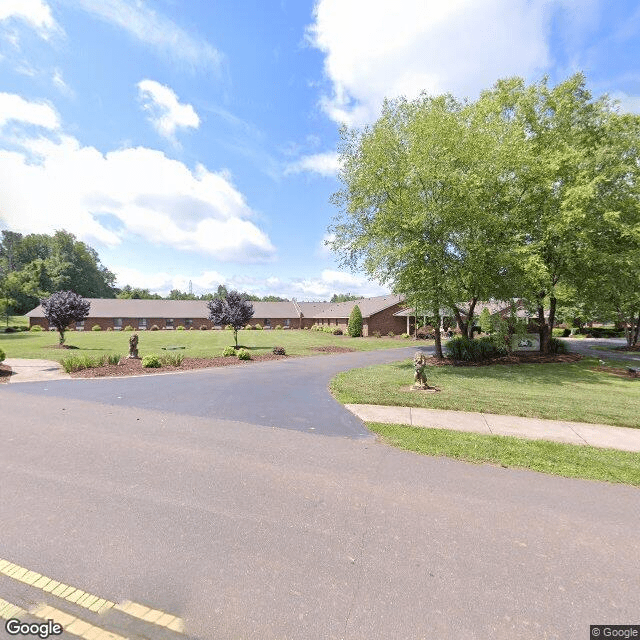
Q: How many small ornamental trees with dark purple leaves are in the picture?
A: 2